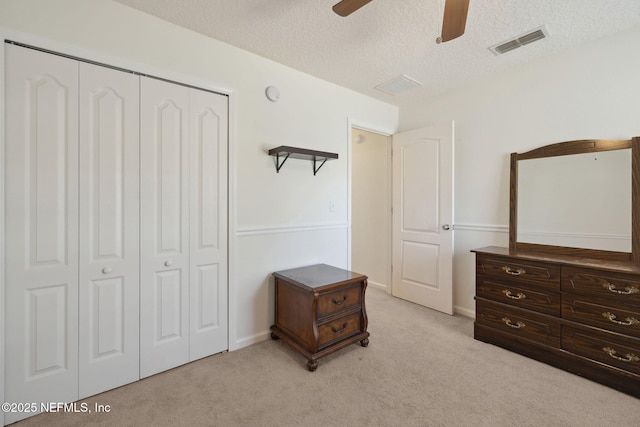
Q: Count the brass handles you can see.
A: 6